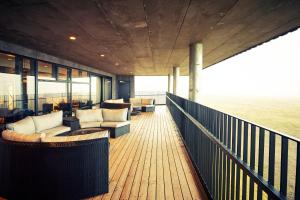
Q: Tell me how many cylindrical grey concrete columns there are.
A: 3